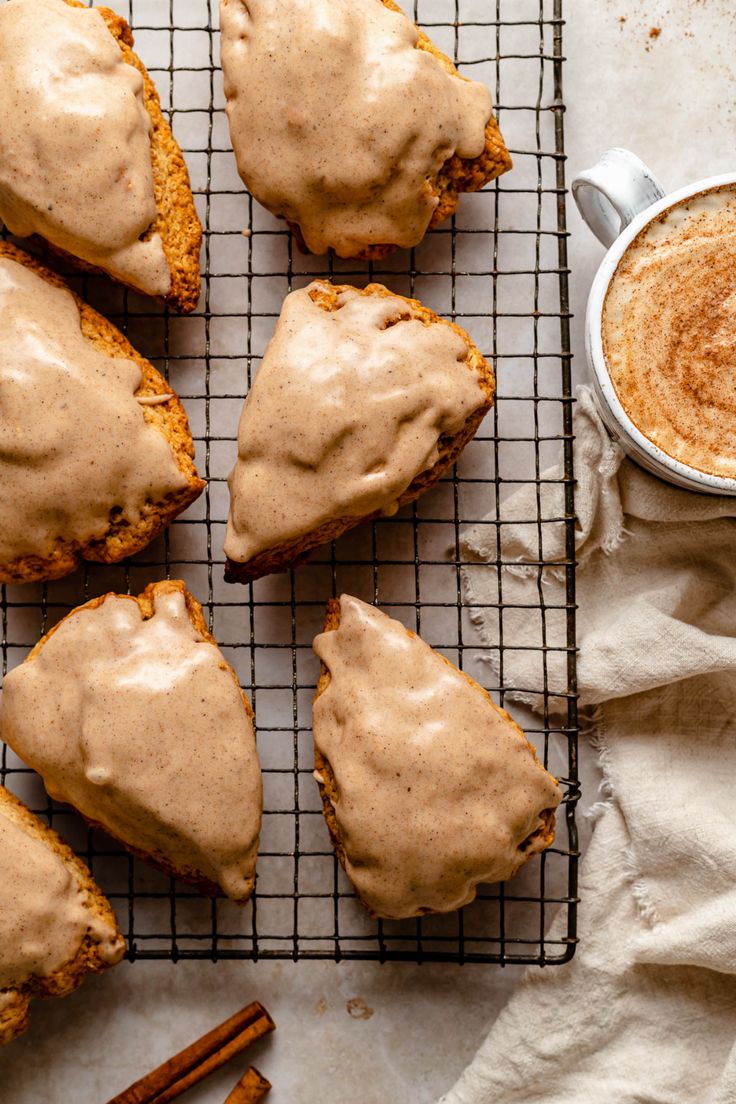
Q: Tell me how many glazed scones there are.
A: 7